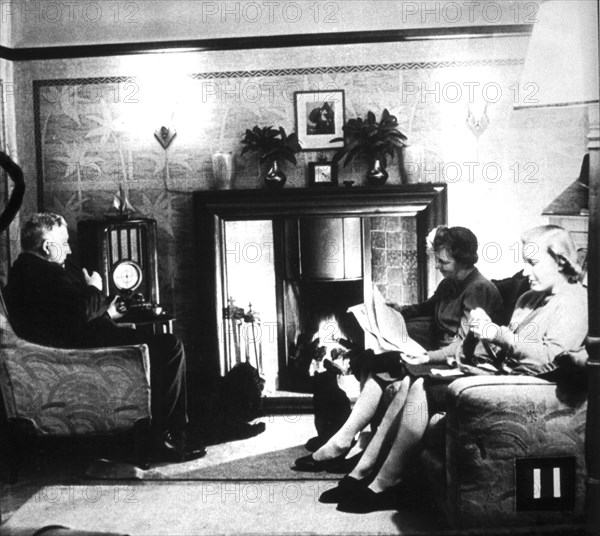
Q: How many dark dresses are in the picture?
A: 1